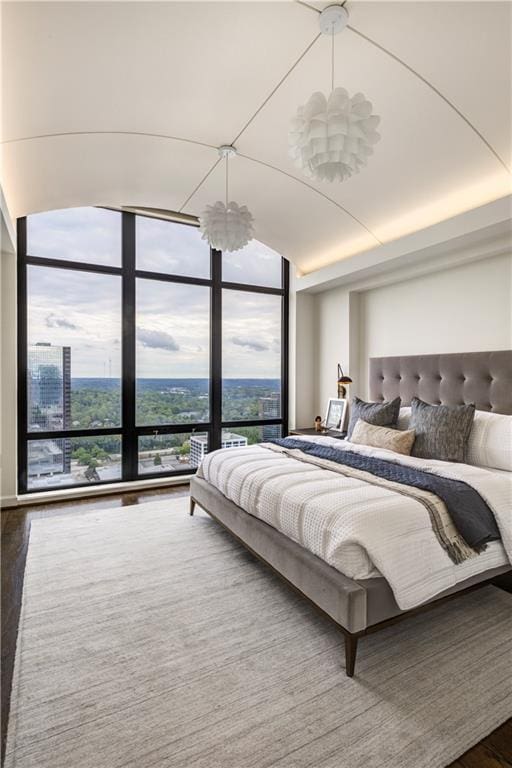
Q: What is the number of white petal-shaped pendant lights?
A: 2